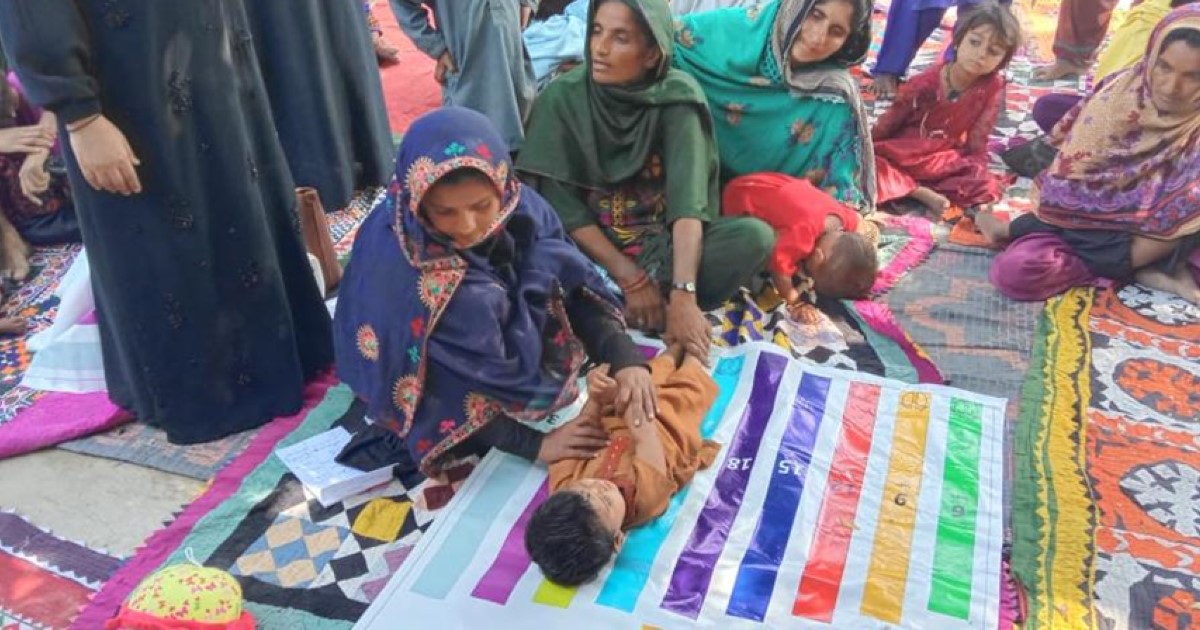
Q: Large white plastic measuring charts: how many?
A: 1